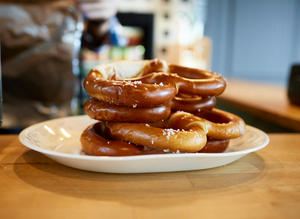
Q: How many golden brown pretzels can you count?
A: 4